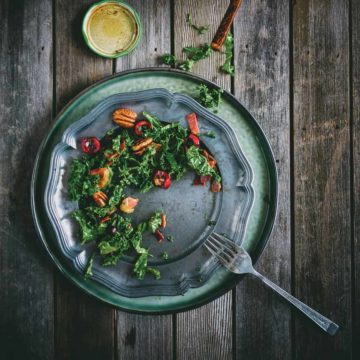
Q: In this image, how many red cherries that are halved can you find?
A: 3